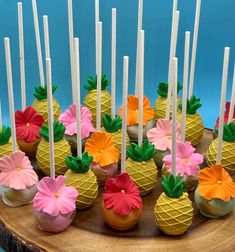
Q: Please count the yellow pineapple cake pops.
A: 11